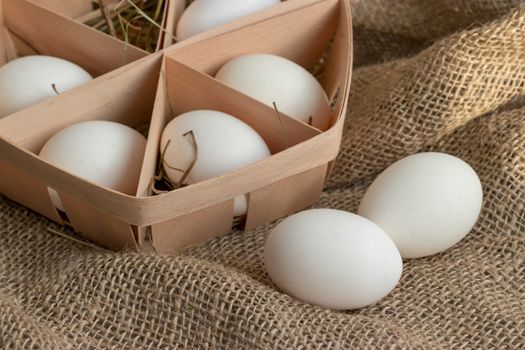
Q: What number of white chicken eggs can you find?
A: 7